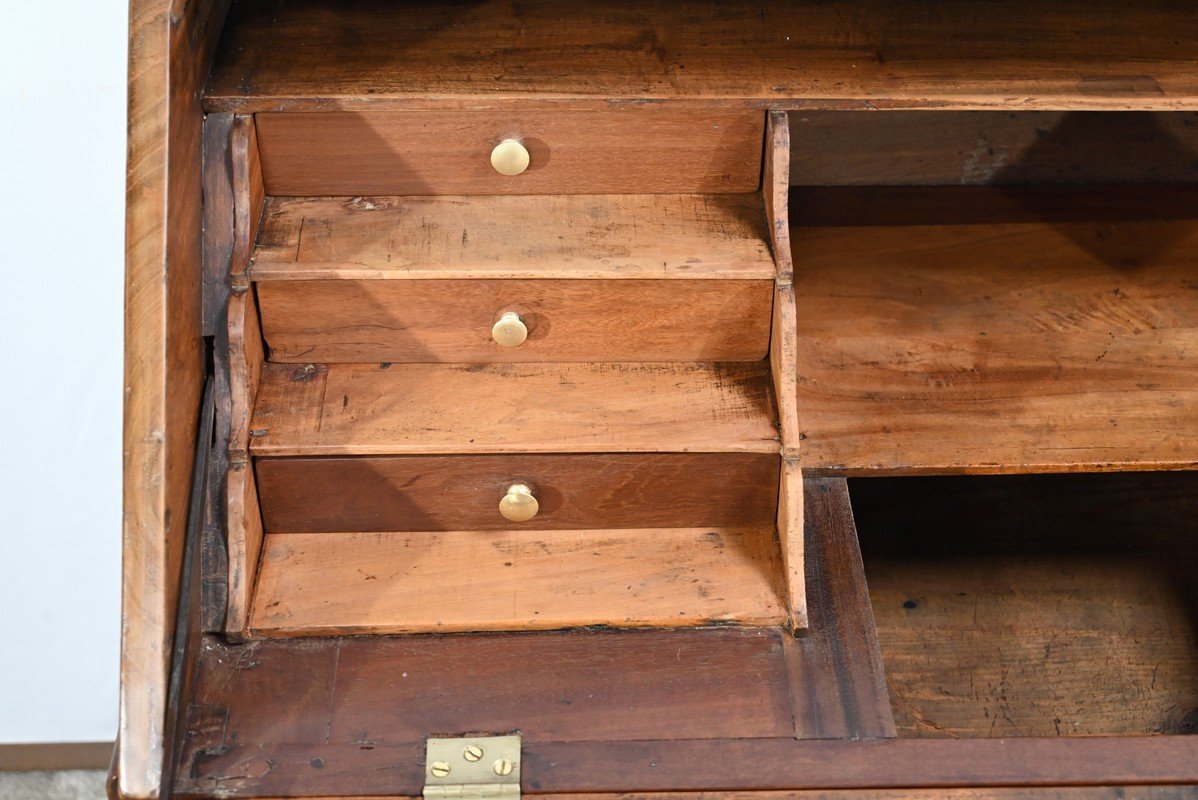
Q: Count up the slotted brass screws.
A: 3